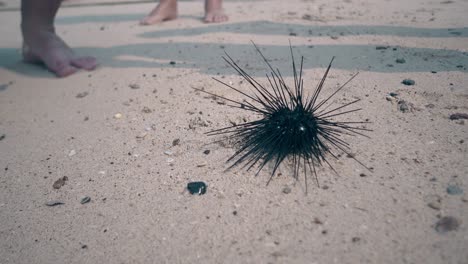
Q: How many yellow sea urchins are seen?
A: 0